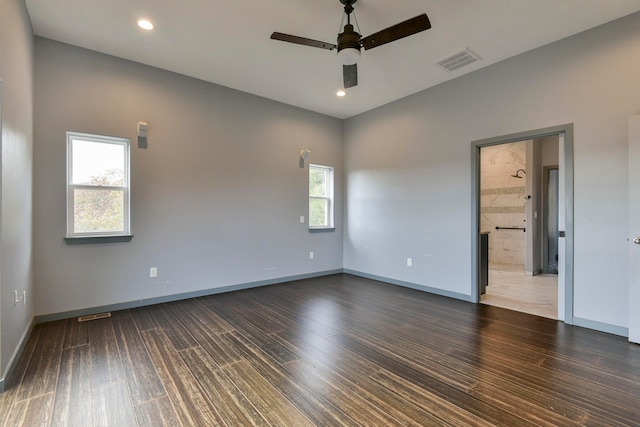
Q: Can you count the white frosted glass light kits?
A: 1